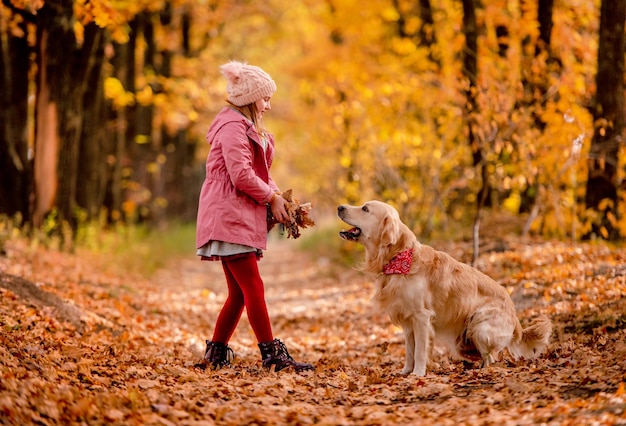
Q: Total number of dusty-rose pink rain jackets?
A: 1